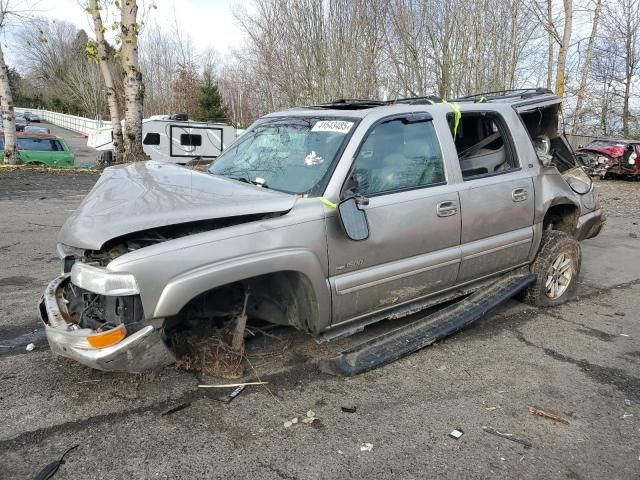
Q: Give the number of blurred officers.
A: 0